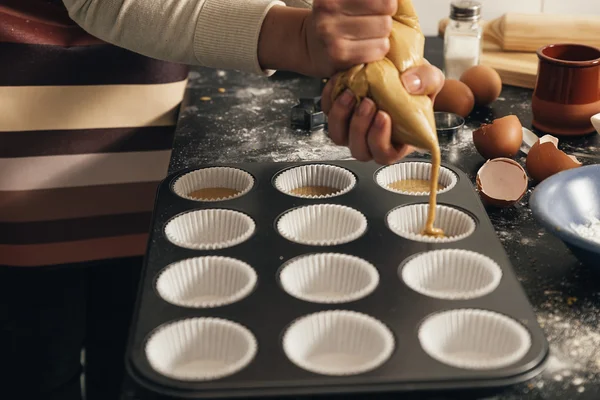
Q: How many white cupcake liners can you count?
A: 12